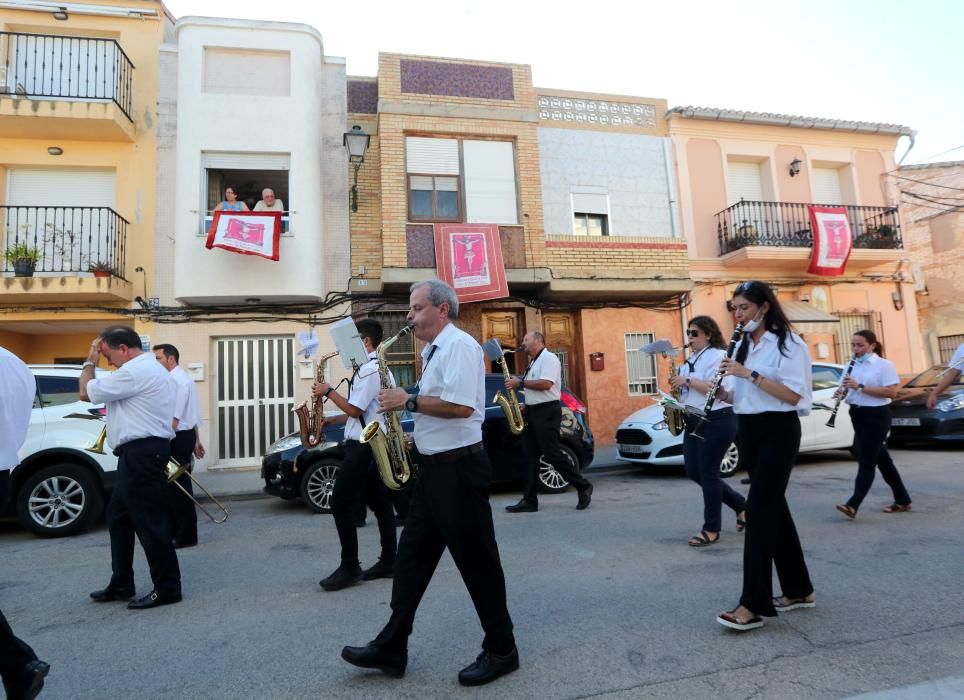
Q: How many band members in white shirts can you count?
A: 10